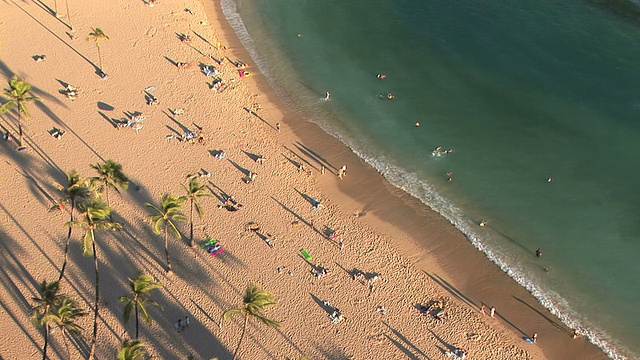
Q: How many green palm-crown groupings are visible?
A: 12